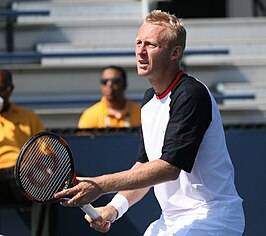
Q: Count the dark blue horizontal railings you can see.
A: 3